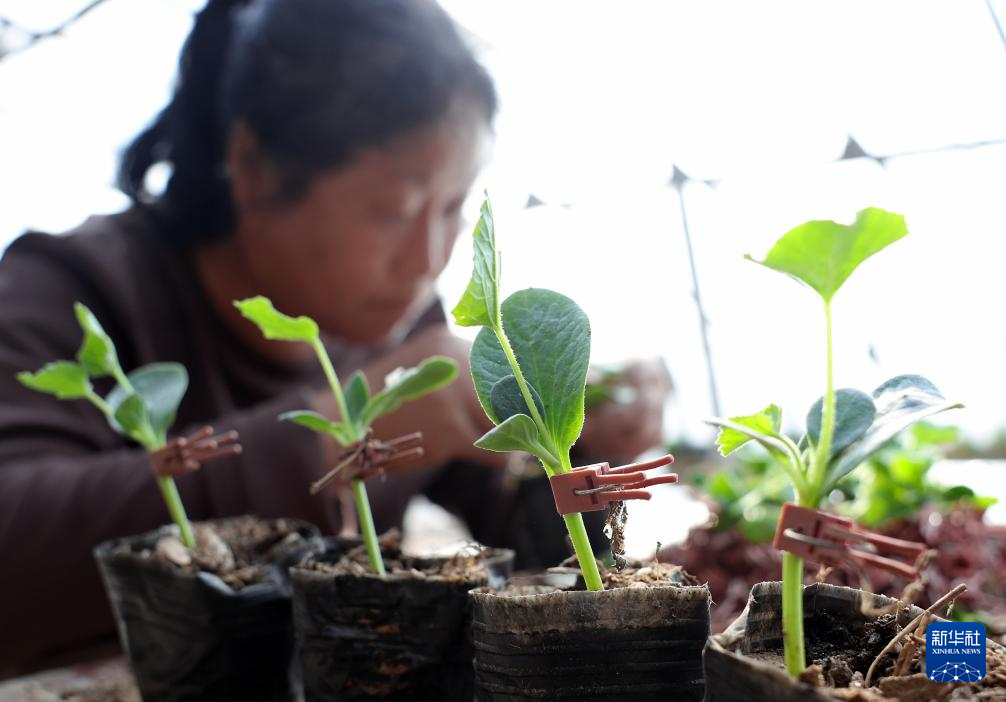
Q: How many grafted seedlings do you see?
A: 4